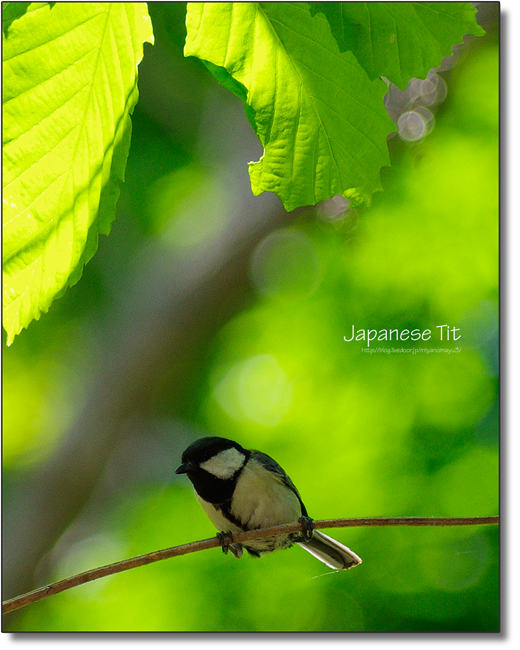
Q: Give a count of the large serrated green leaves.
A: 3